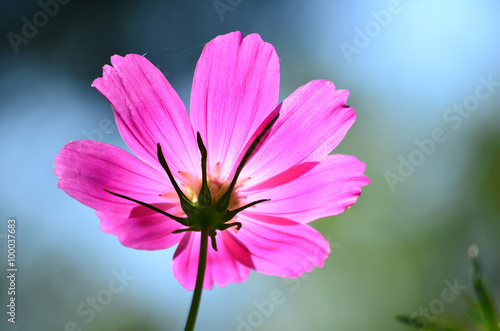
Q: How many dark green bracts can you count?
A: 8